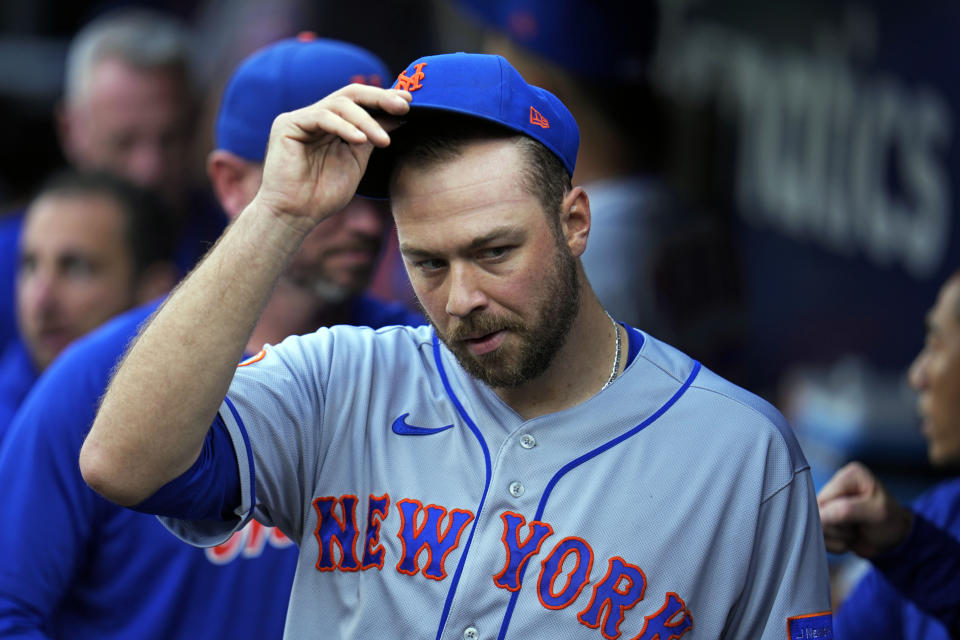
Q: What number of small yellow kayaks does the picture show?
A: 0